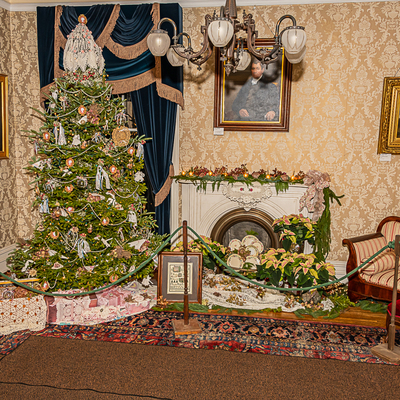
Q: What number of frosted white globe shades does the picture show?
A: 6